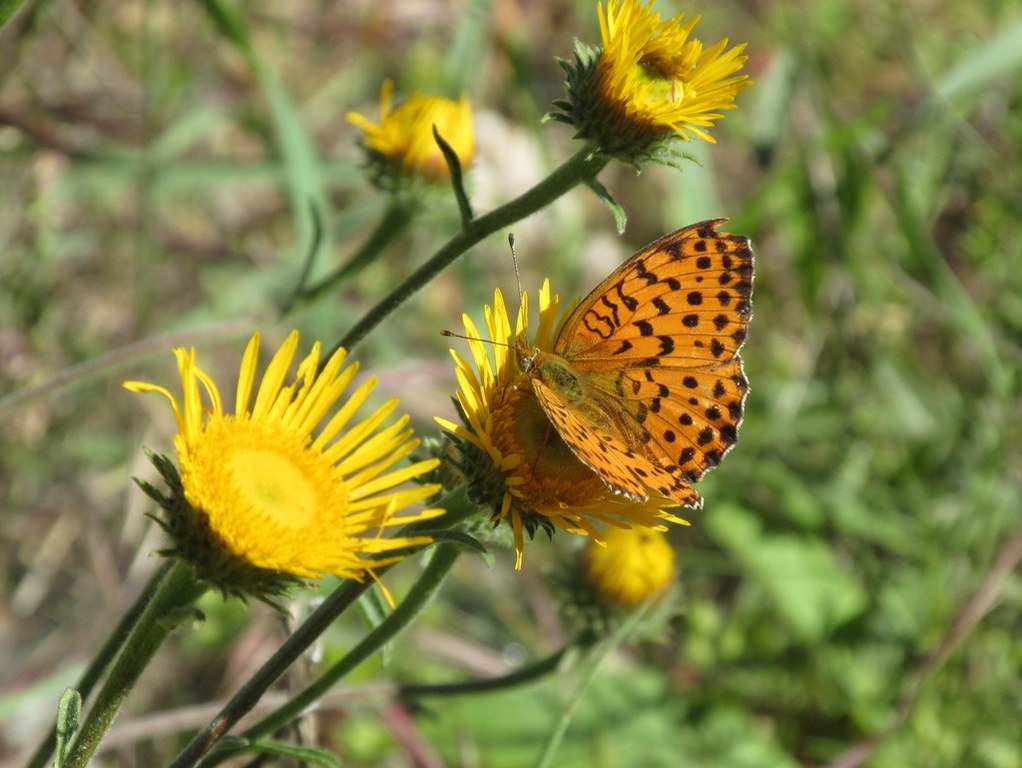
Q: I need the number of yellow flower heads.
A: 5